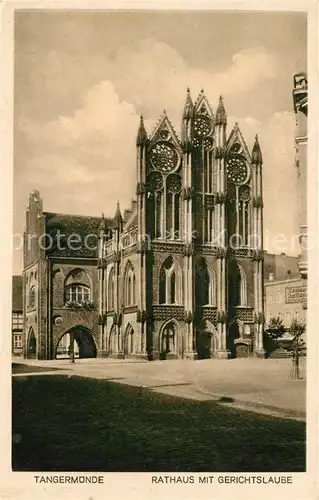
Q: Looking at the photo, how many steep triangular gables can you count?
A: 3